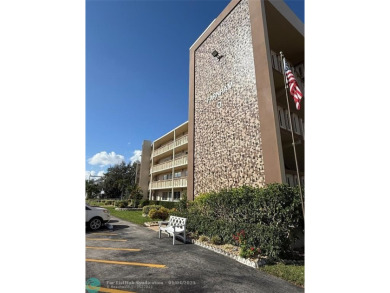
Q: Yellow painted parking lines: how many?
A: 5